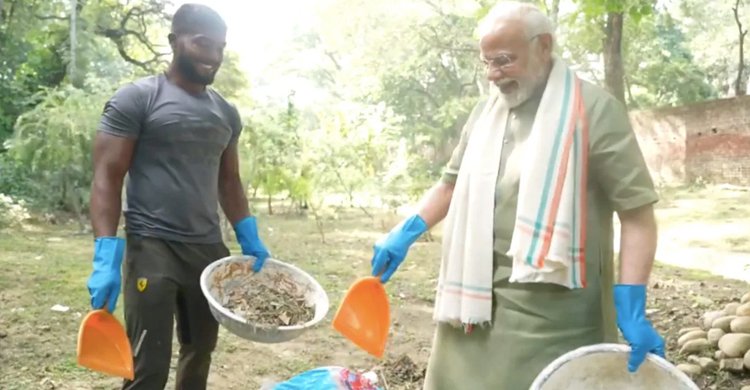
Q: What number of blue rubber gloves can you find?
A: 4